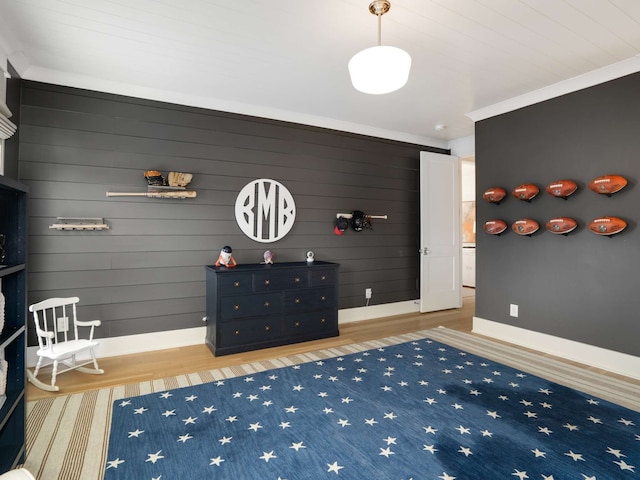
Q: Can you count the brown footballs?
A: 8